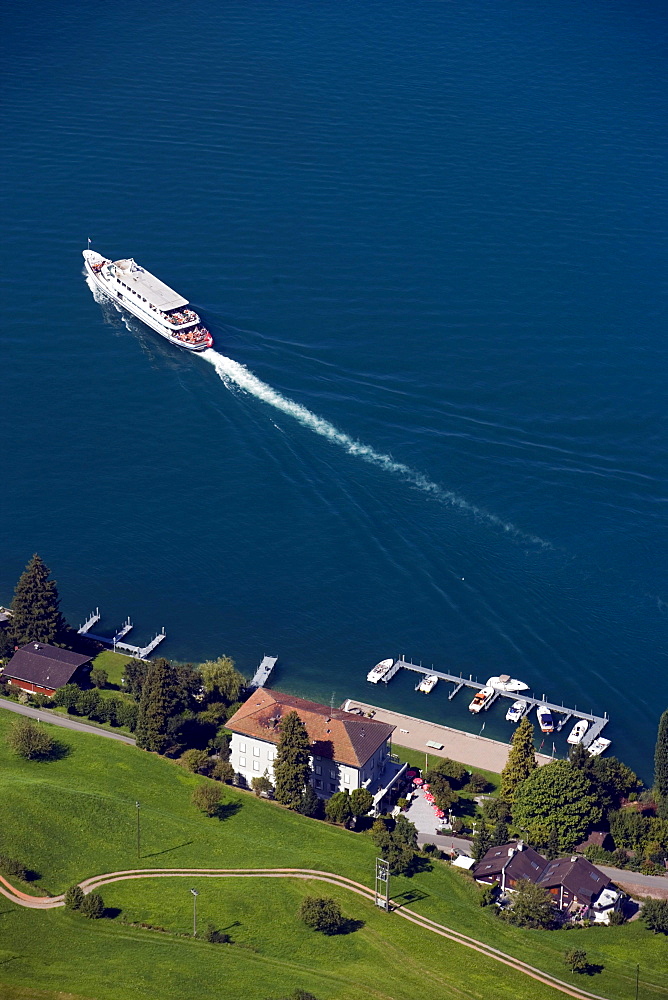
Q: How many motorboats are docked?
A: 8